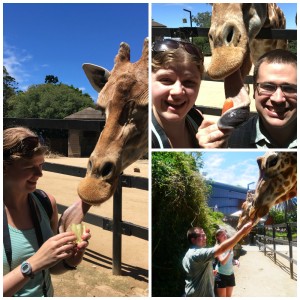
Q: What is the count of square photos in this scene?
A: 2